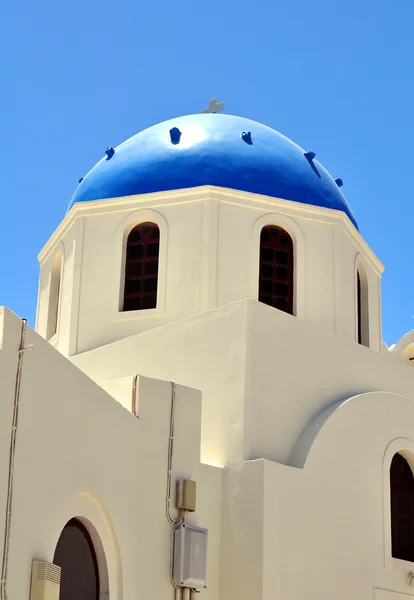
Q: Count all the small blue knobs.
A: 6